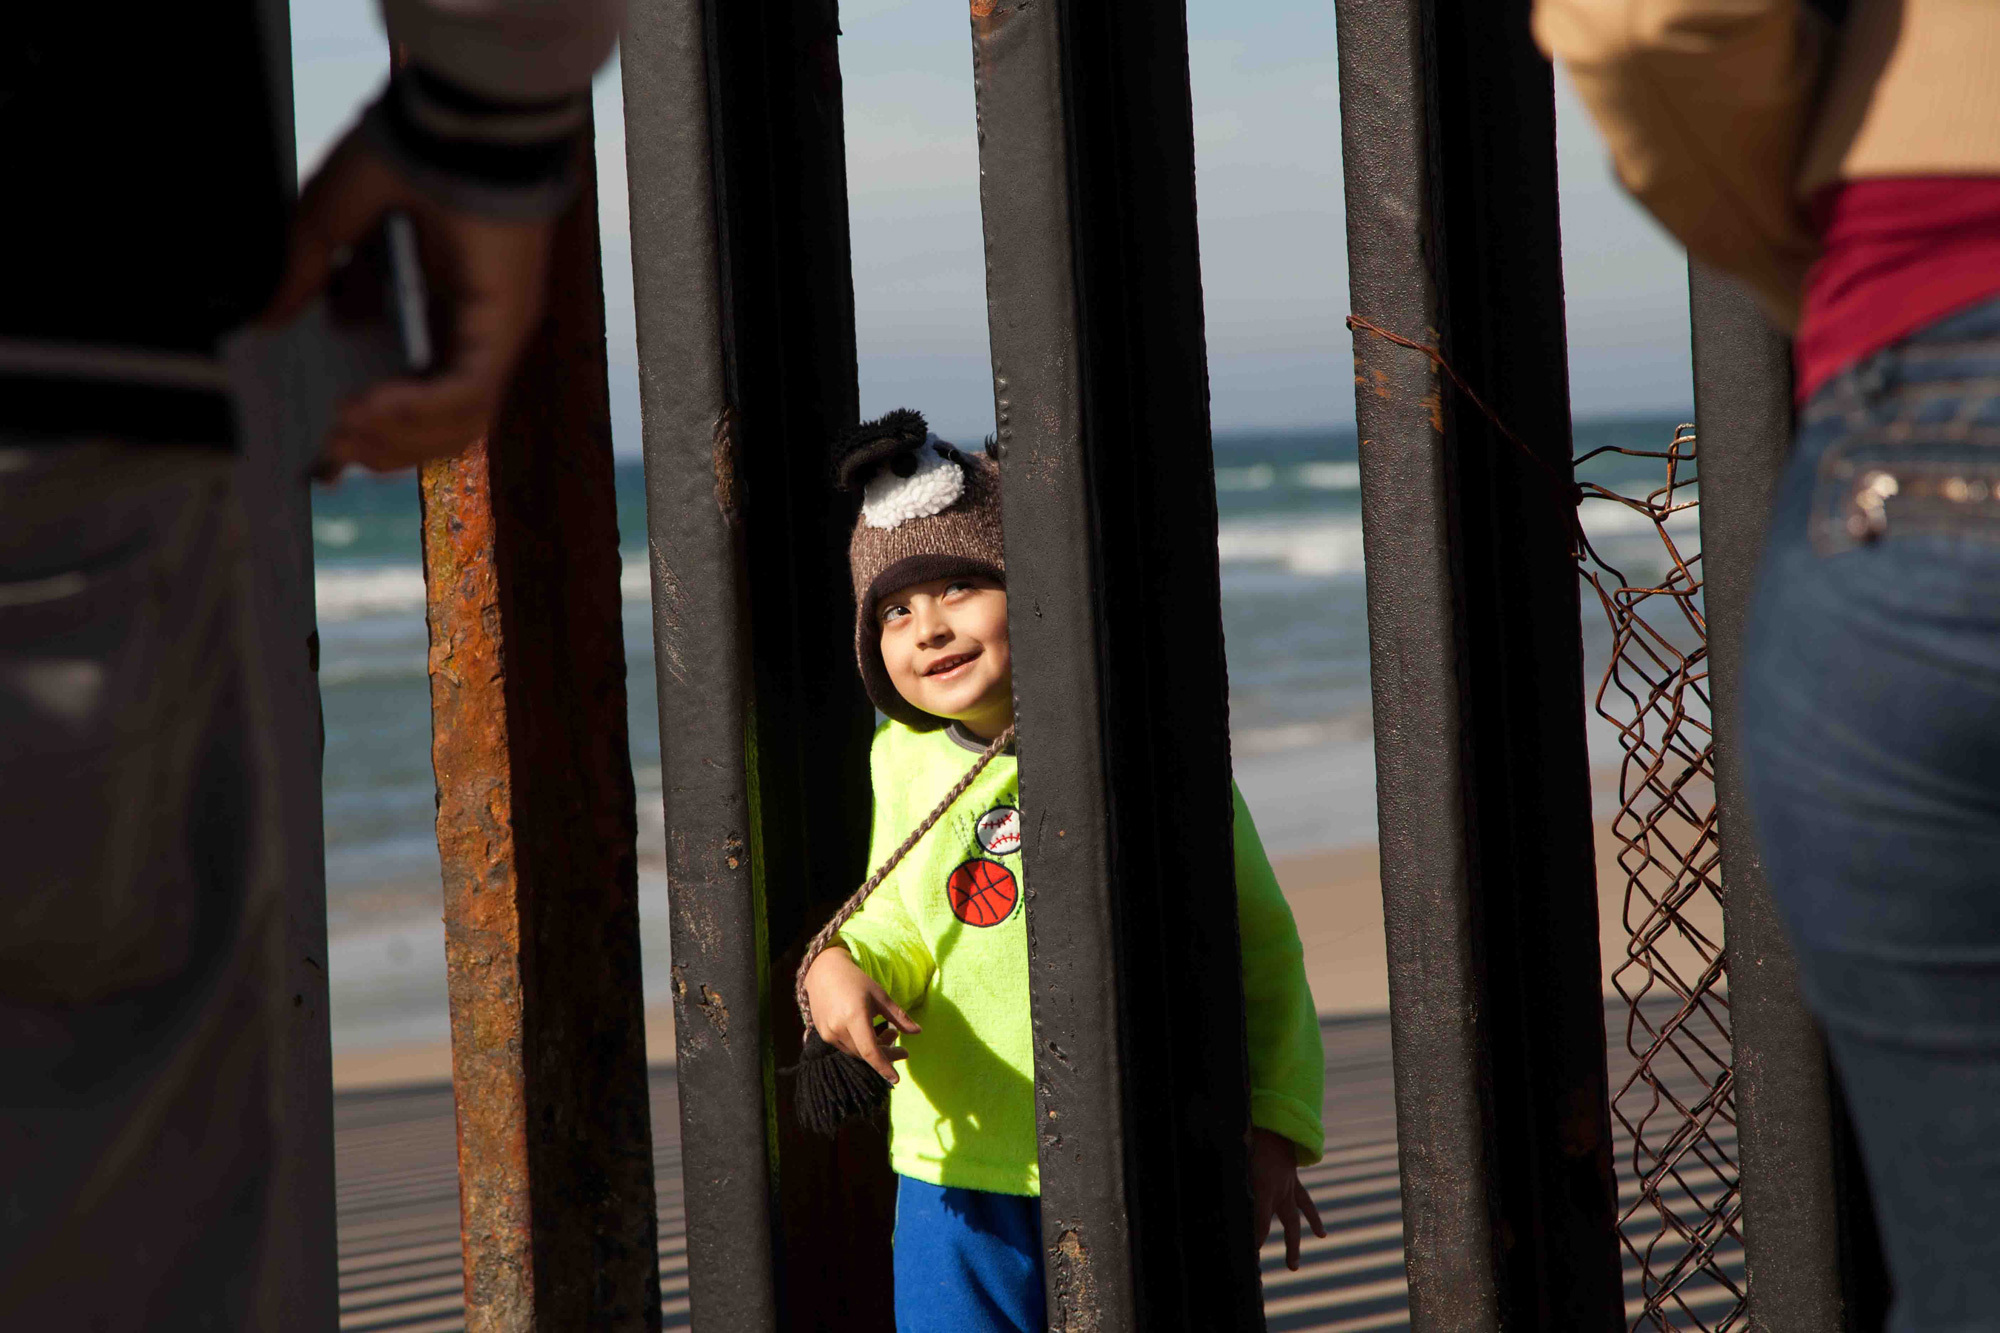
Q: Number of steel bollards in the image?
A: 6